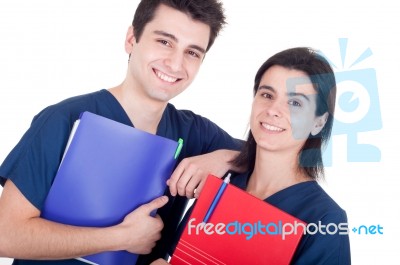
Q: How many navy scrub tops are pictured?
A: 2